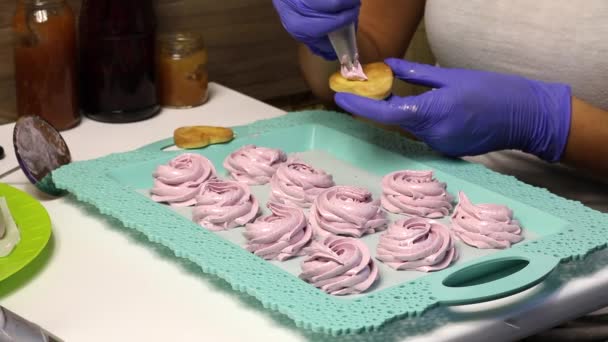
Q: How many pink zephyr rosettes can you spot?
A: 10